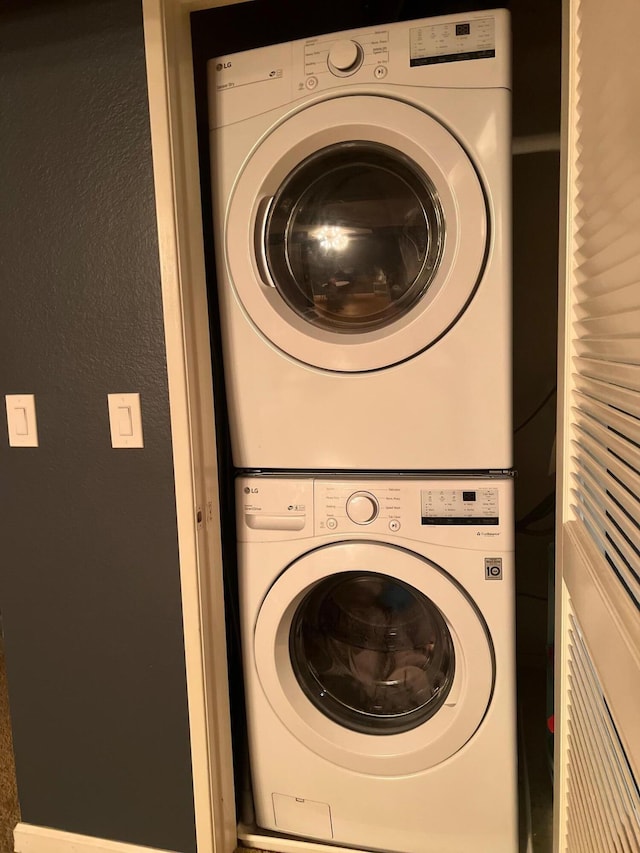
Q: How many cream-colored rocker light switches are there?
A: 2